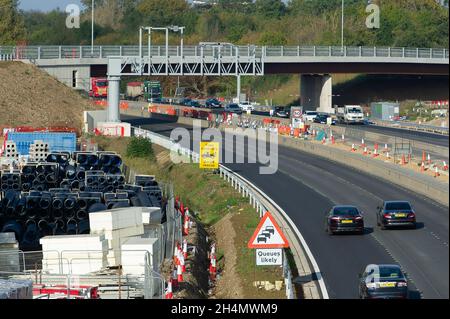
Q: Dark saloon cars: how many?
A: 3